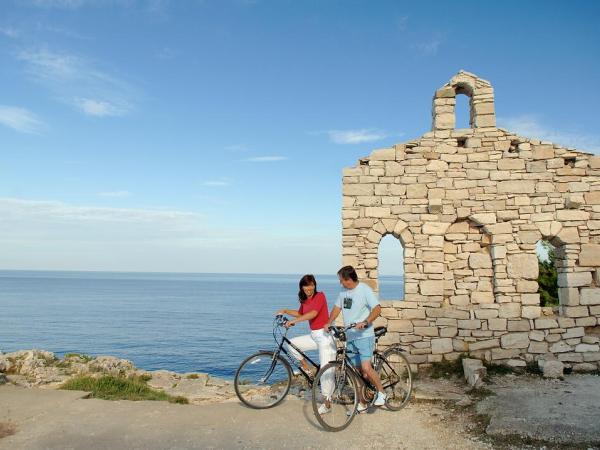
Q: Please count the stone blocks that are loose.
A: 2